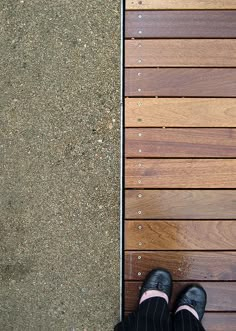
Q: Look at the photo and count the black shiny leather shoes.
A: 2